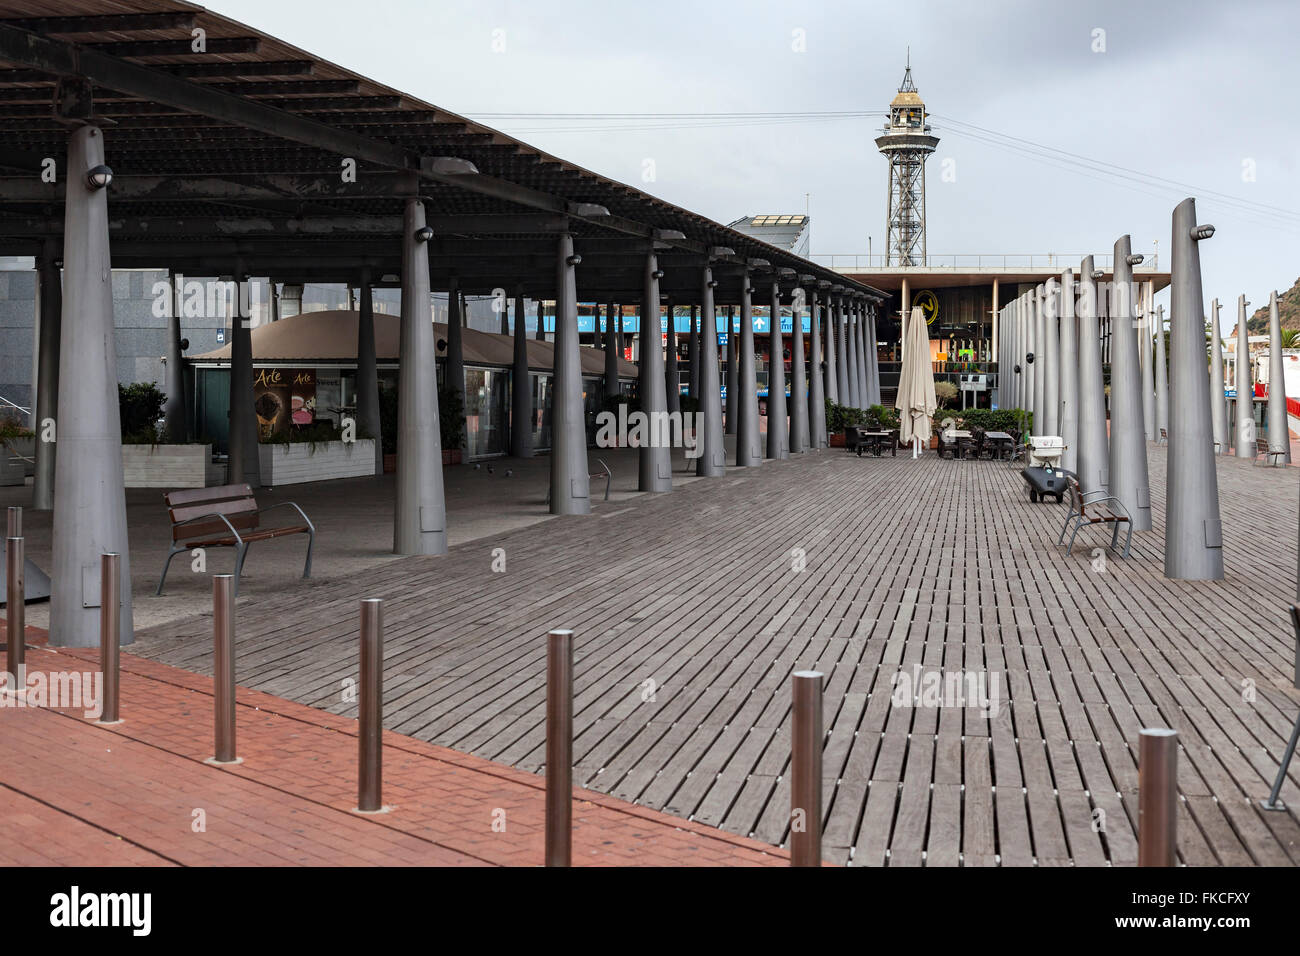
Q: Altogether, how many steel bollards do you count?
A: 8